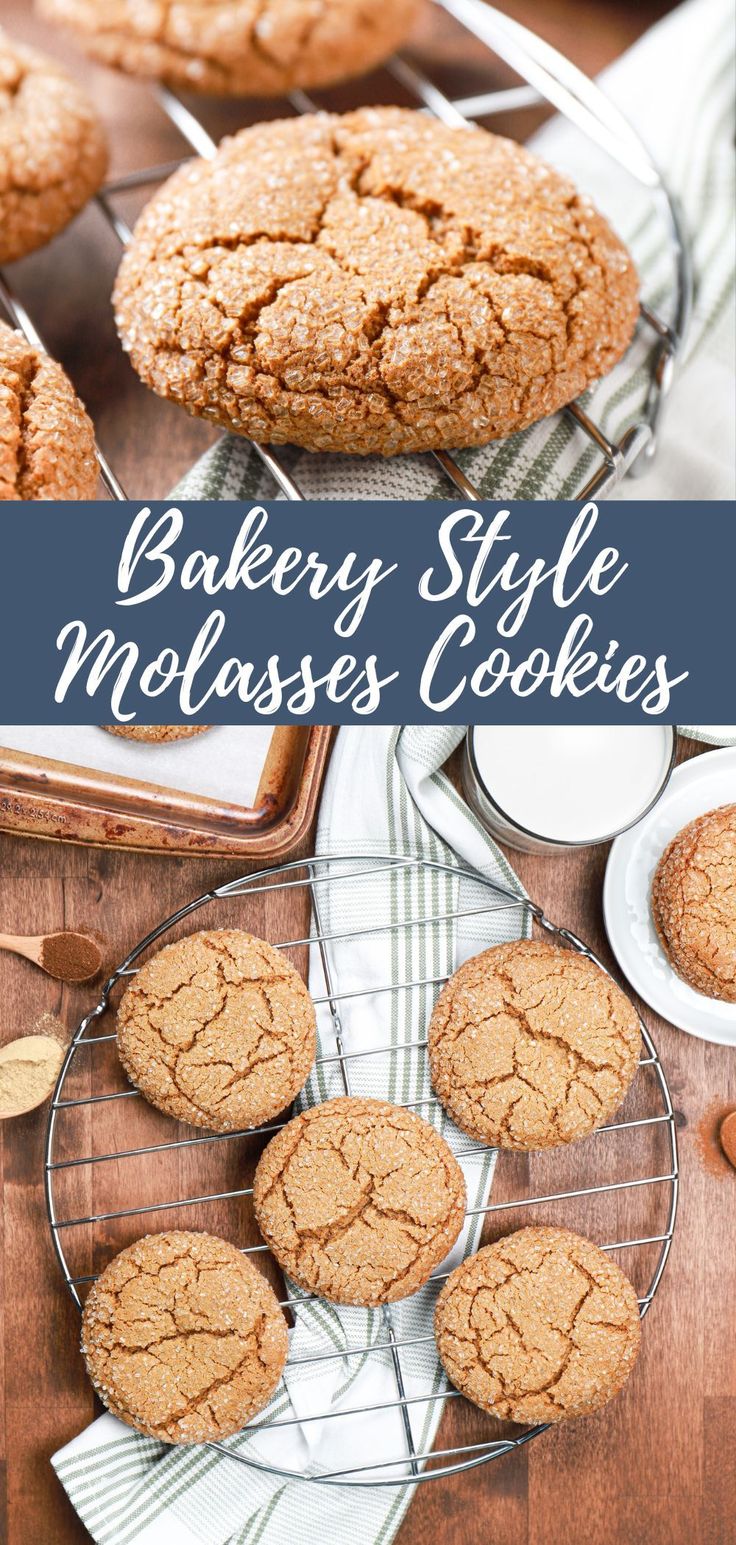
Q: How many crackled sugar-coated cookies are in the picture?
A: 11